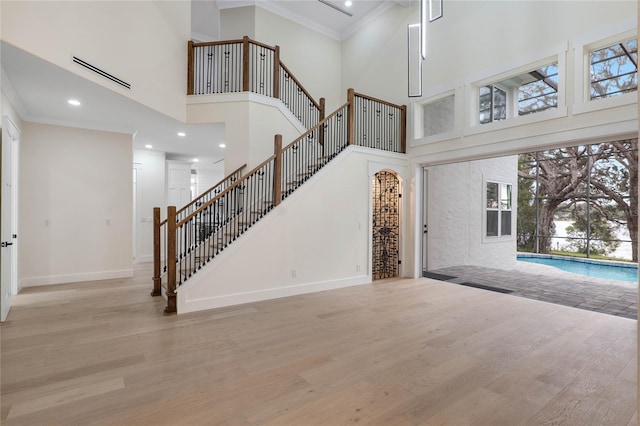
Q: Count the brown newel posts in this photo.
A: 9